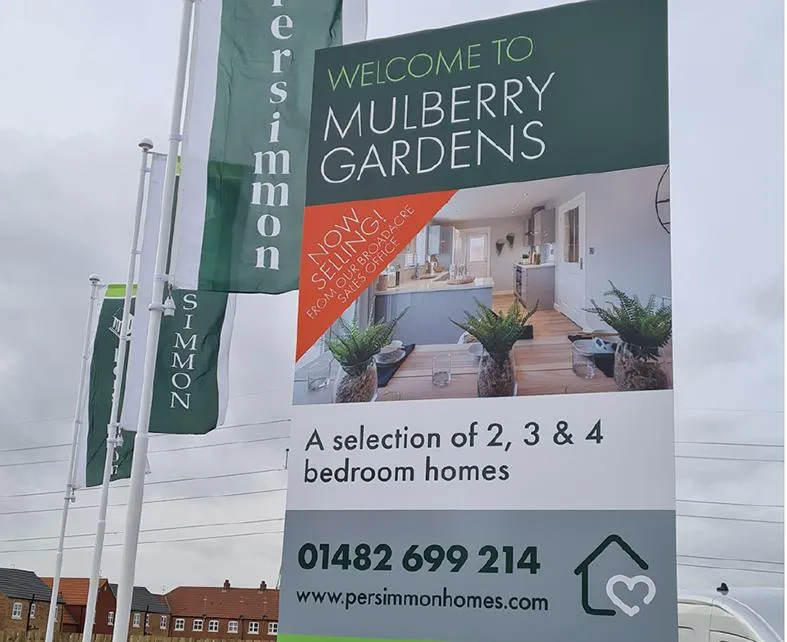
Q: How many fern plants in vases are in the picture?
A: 3